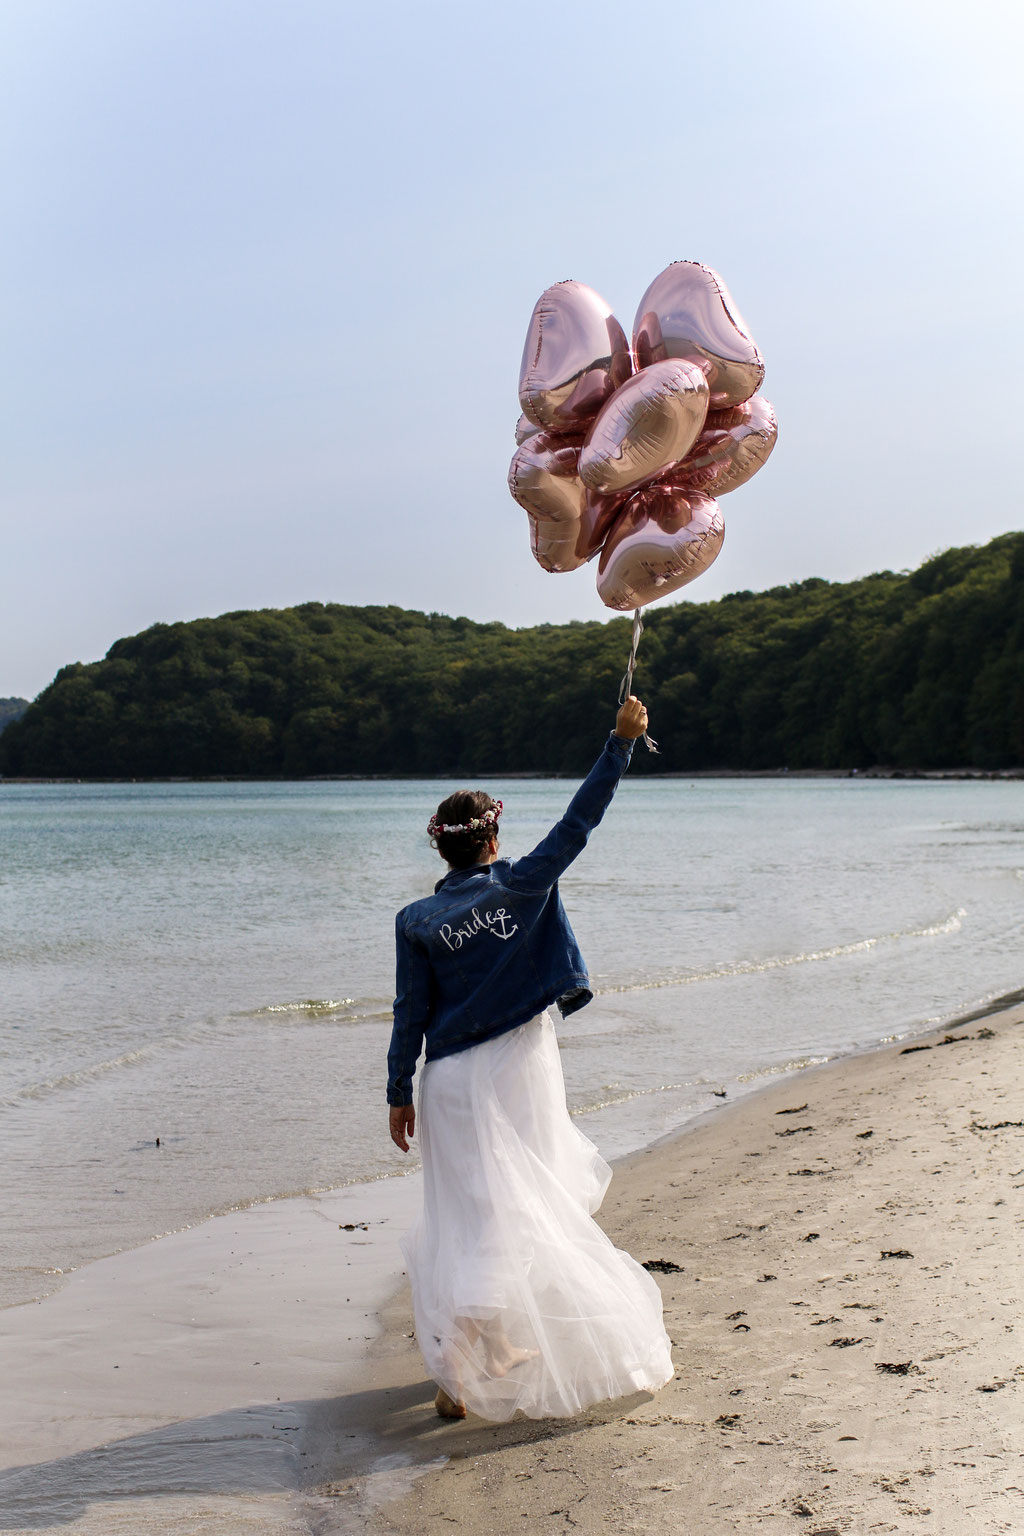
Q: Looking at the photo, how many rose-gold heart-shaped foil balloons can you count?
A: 7